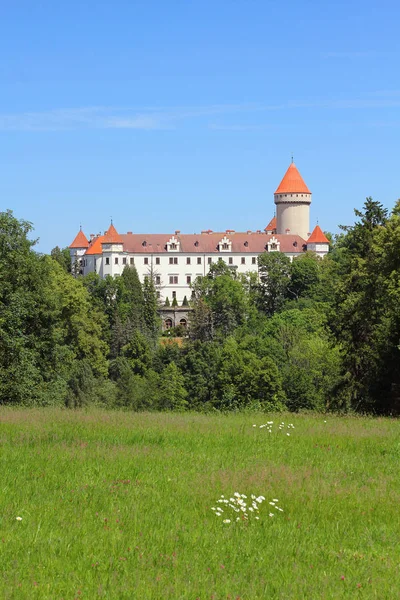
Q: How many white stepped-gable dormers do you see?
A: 3